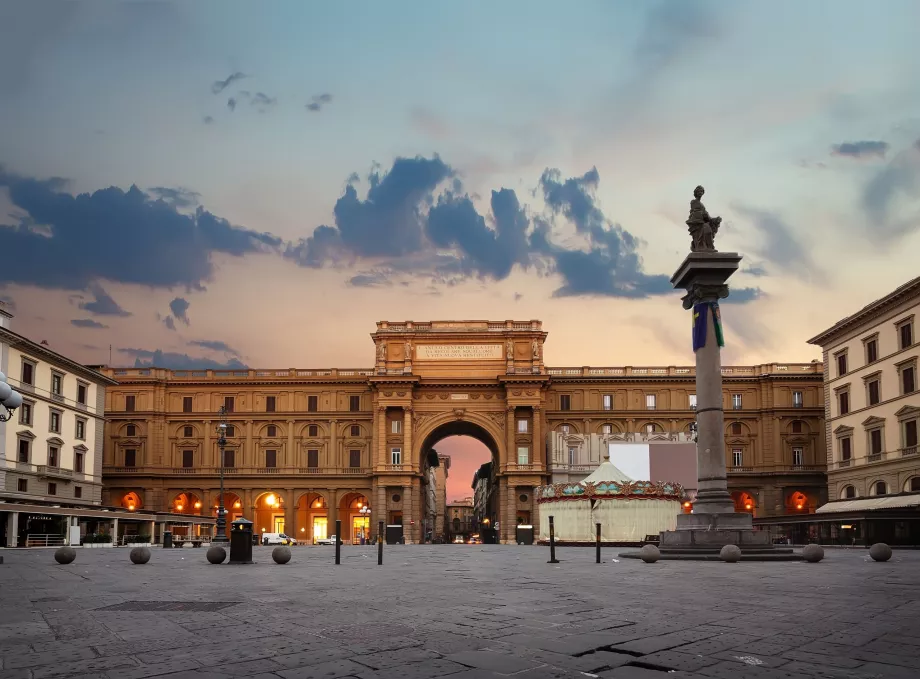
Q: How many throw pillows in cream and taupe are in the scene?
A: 0